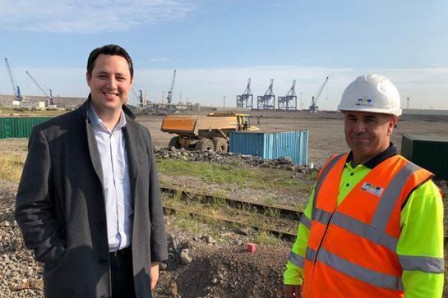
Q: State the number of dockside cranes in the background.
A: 8